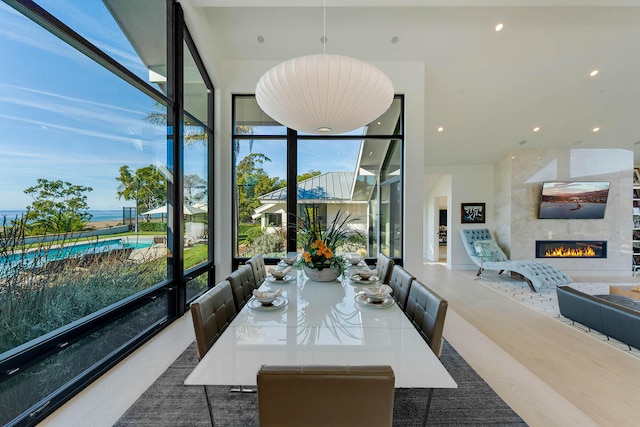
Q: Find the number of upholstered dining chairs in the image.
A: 7